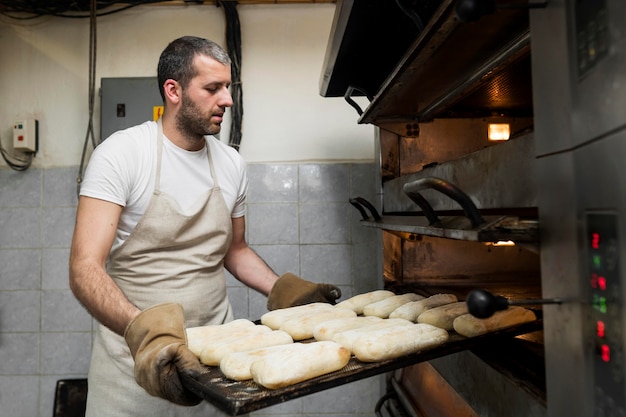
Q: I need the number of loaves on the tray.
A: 15